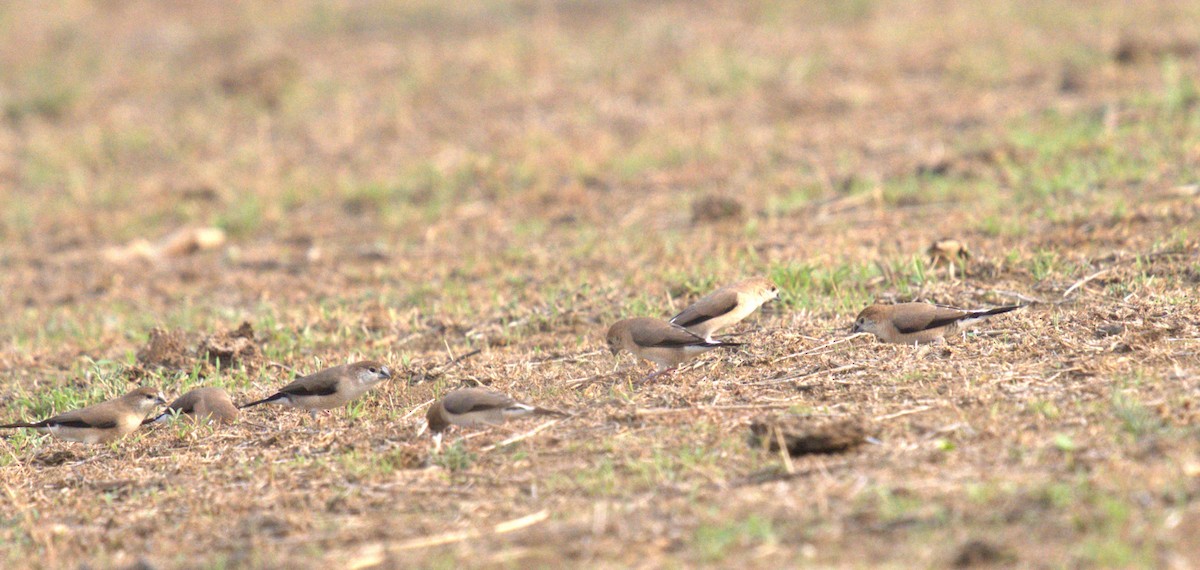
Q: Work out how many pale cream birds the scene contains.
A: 7